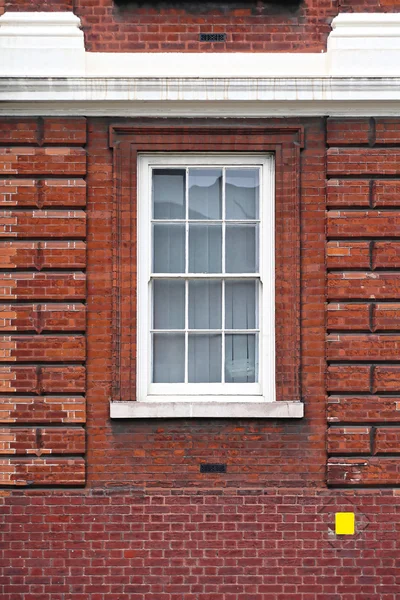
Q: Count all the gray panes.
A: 12